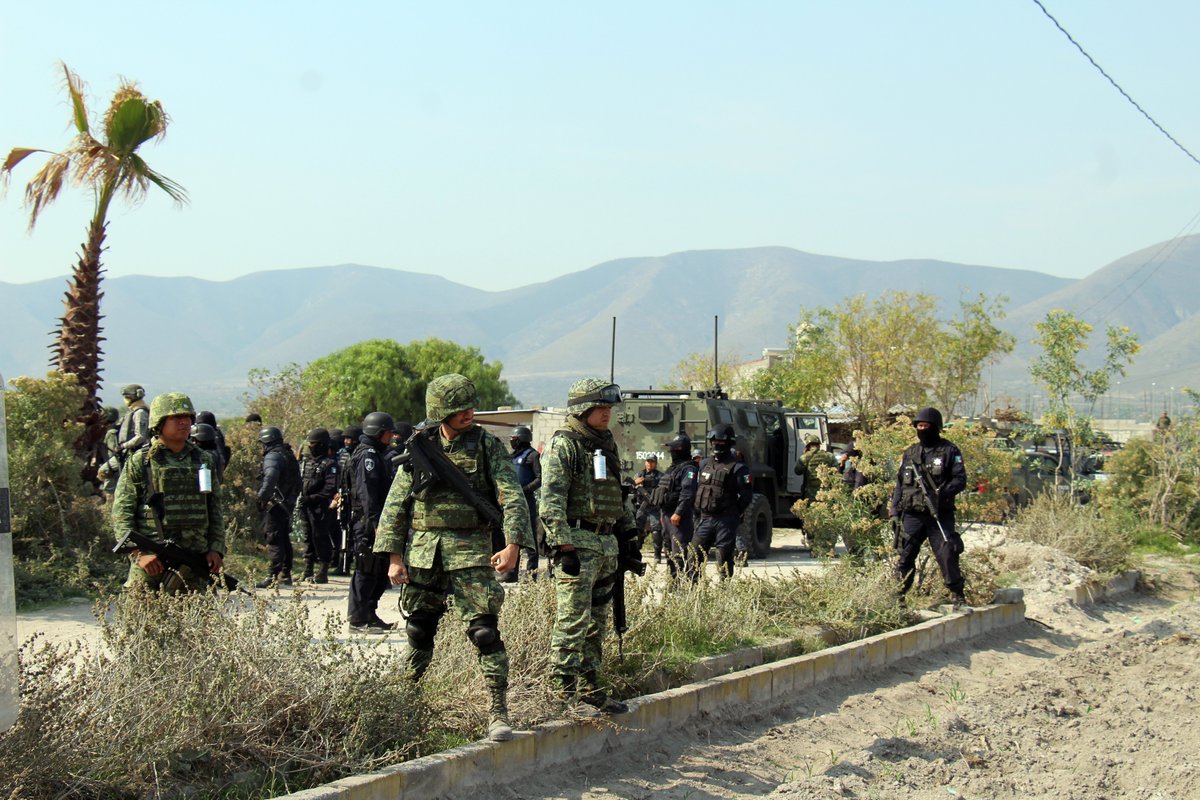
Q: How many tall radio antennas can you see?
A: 2